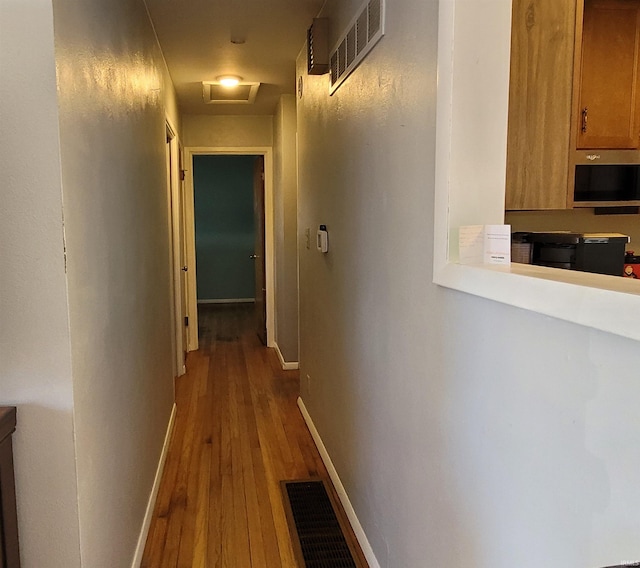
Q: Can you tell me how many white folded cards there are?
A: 1